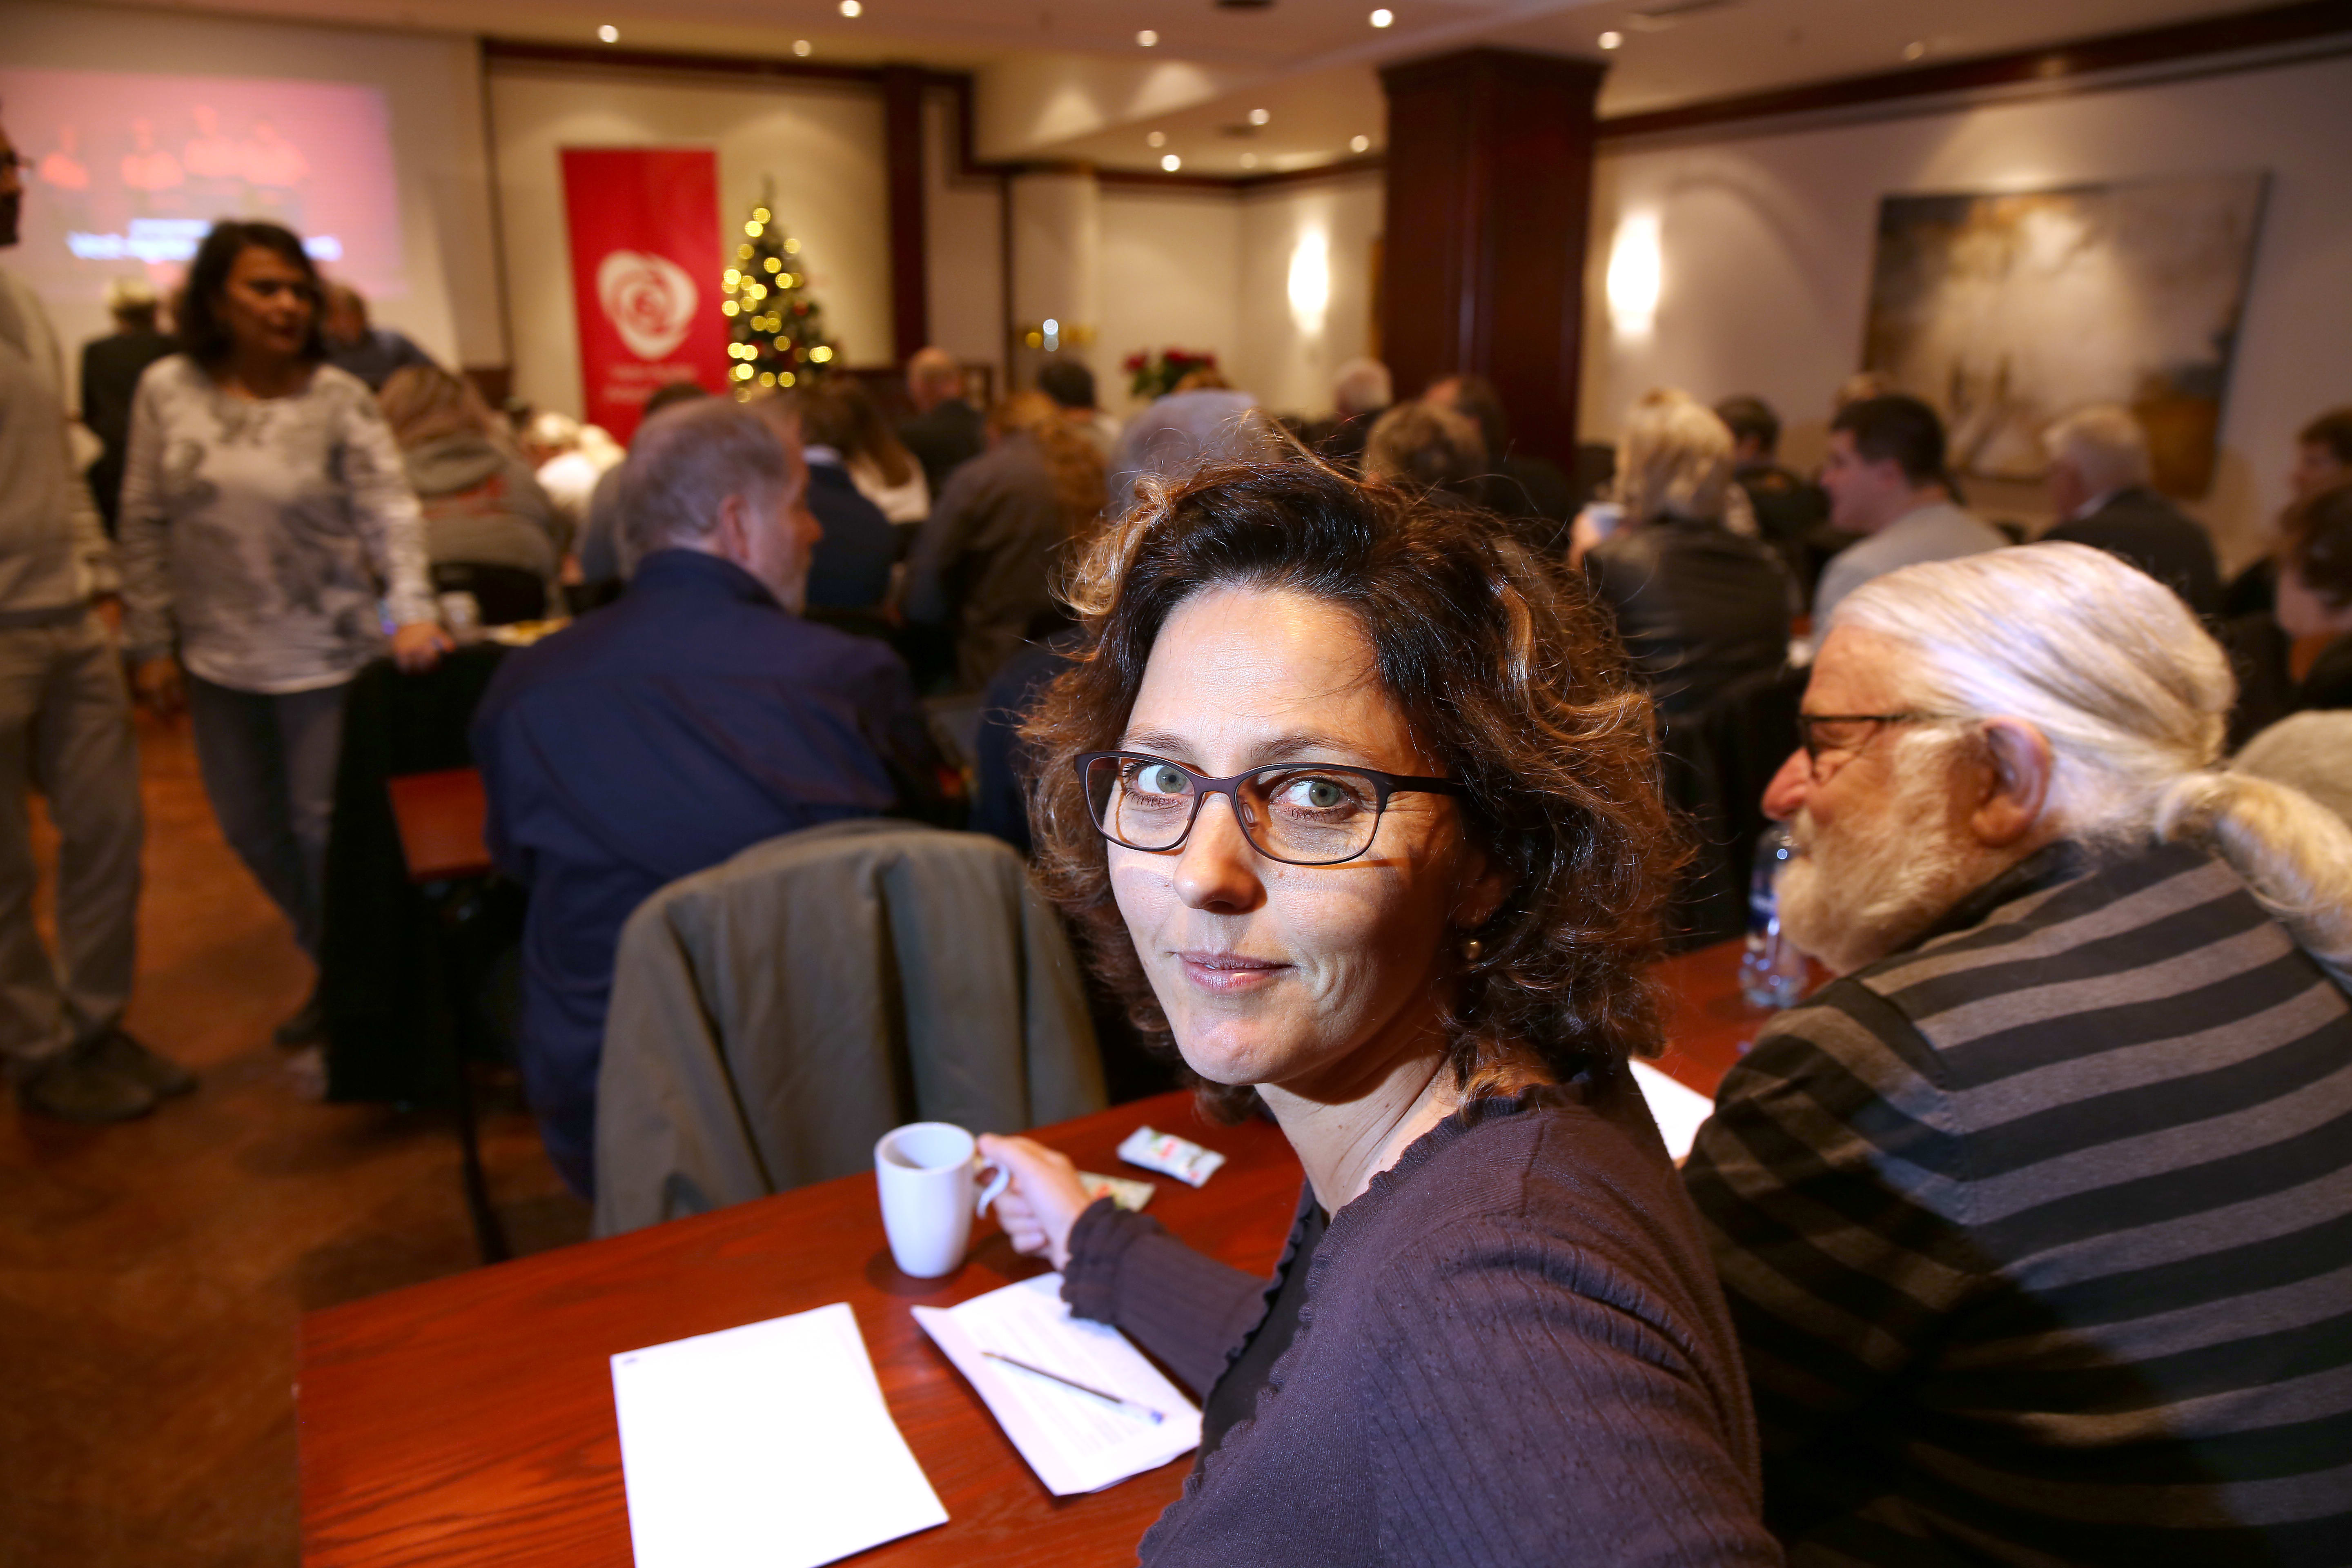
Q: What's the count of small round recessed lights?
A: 12